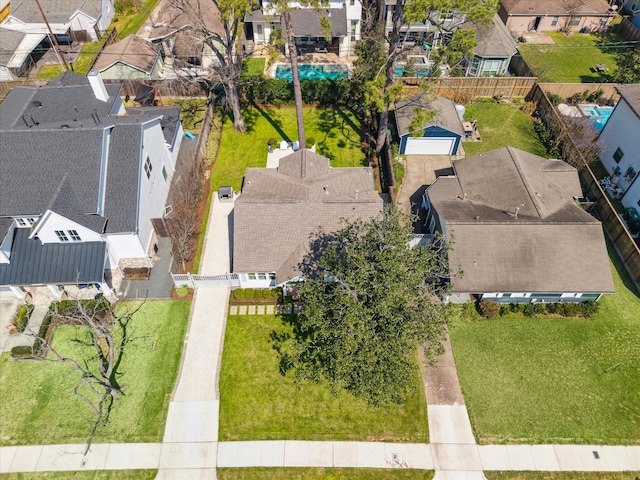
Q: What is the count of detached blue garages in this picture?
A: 1